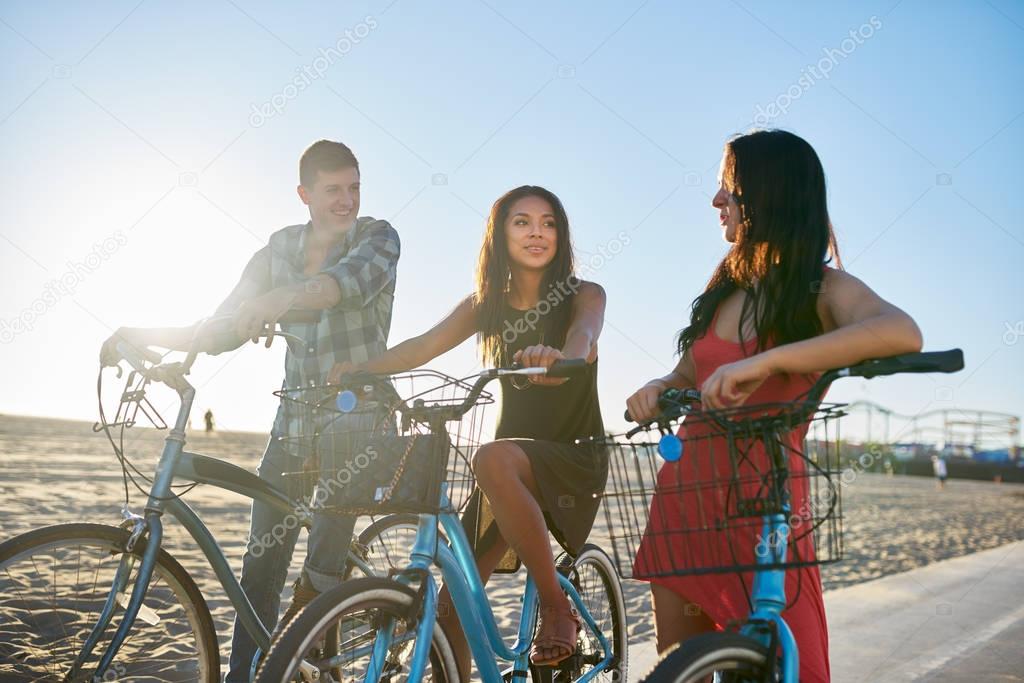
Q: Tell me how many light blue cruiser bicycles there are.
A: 2